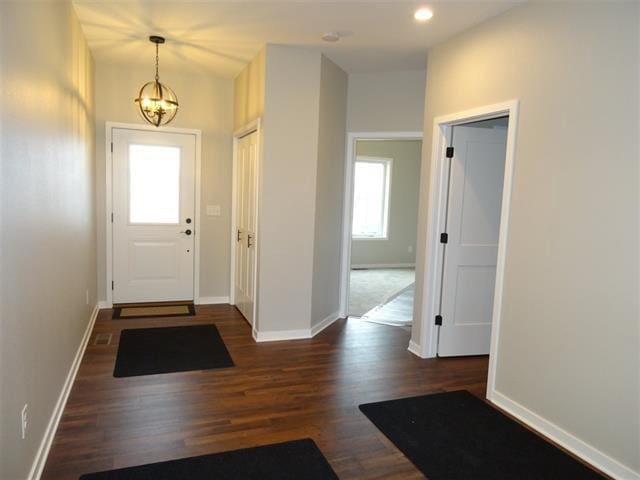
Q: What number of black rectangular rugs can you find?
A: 3